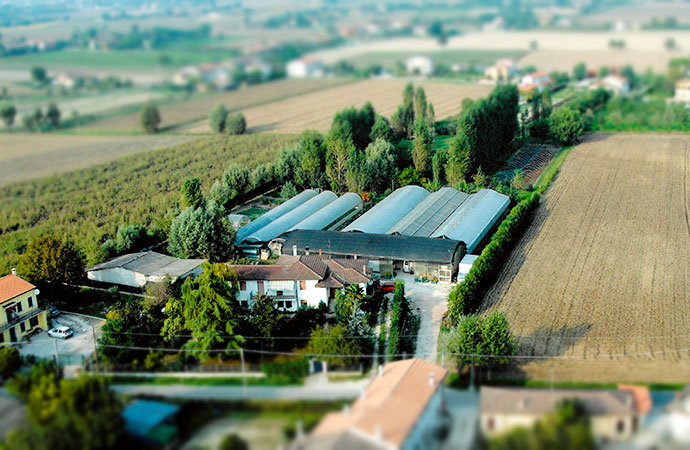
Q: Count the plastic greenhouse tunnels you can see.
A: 6